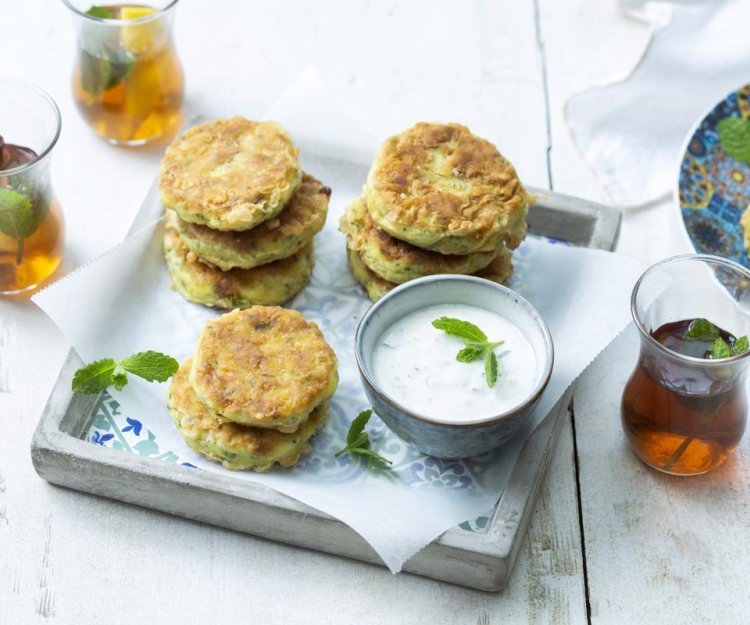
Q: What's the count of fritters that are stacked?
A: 8